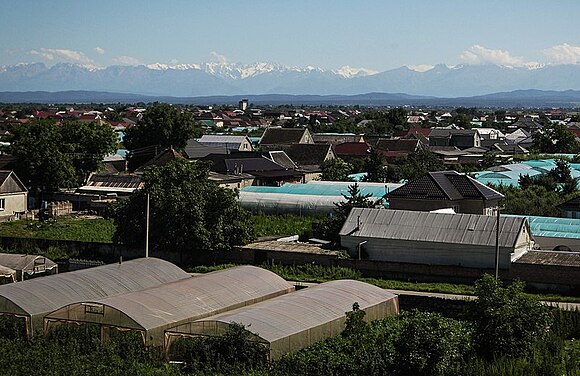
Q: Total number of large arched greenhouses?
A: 3